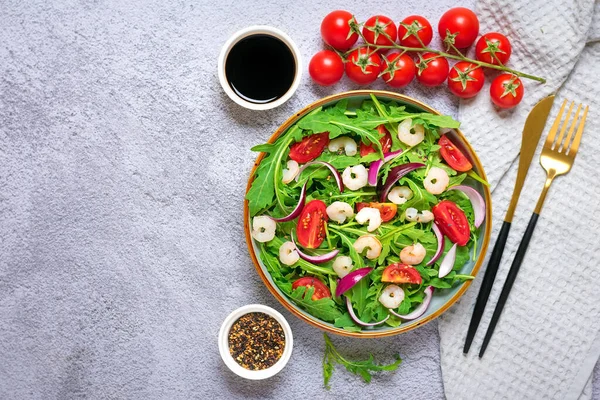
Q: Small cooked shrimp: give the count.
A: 15